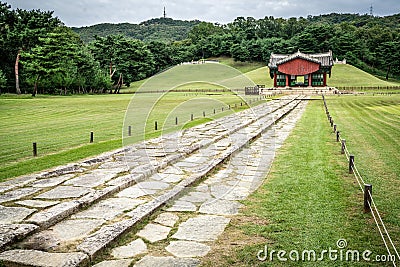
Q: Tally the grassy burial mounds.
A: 2